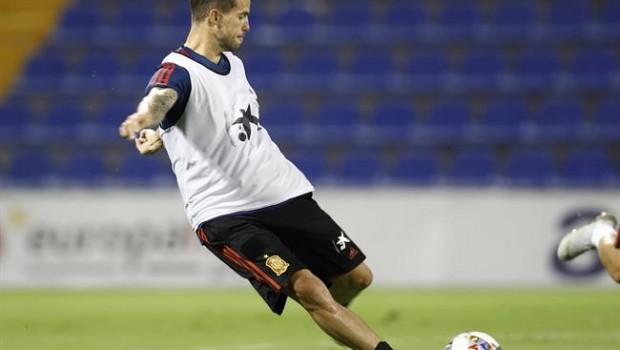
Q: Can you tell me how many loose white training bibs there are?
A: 1